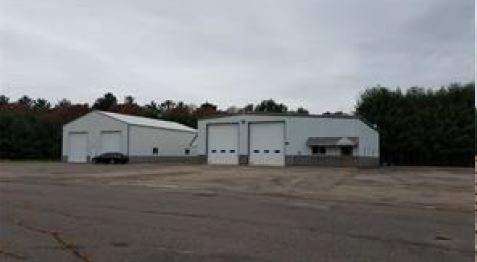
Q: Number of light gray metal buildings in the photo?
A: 2